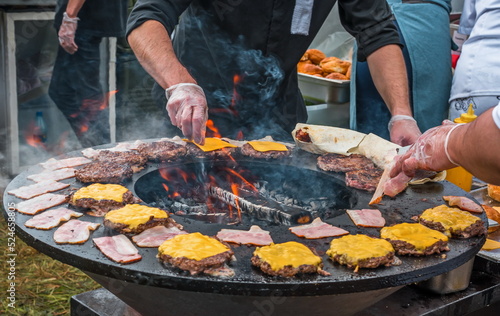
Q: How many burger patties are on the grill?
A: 14